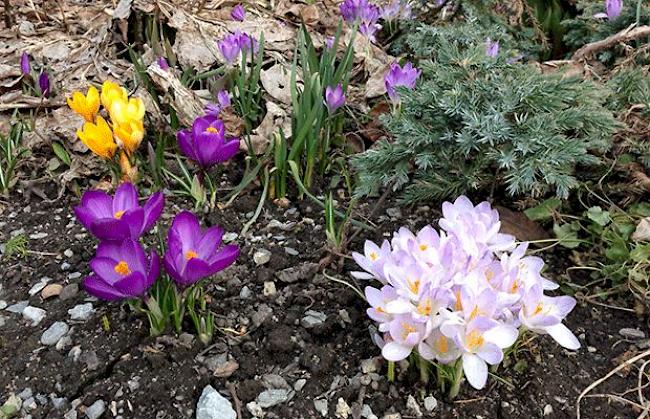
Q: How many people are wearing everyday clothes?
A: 0